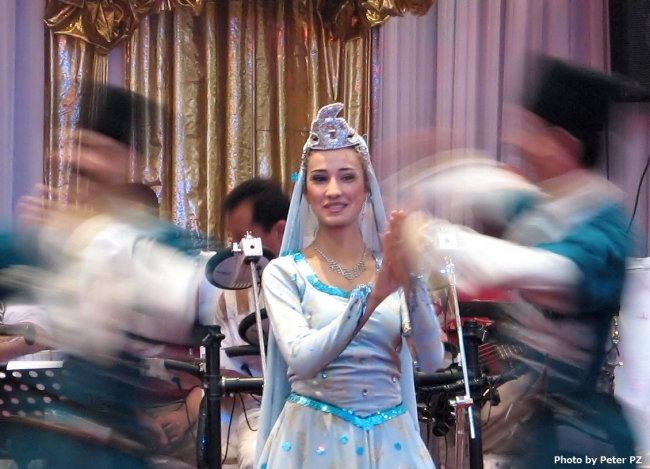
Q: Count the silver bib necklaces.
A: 1